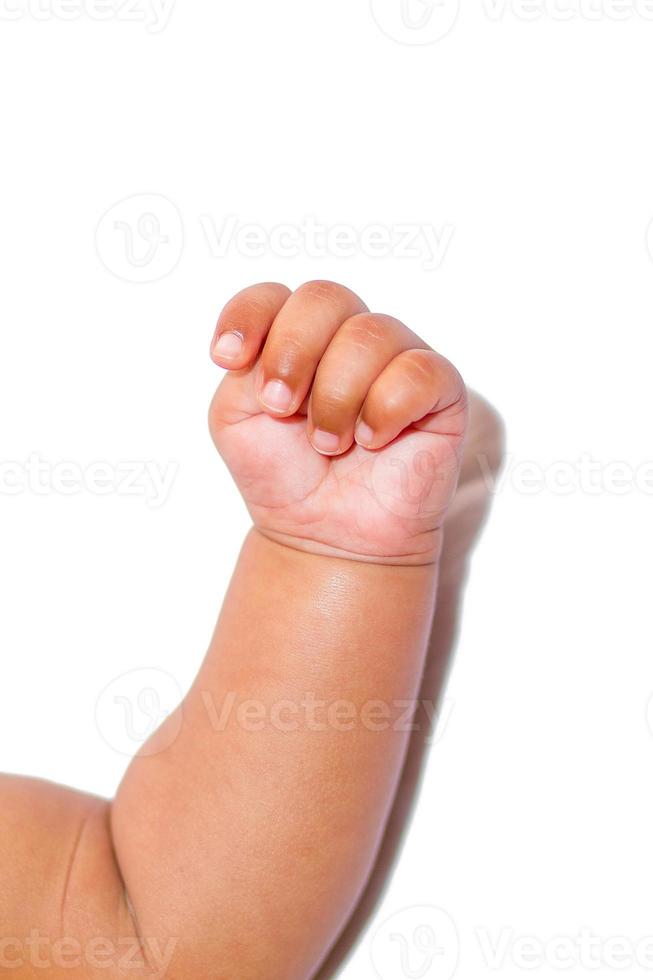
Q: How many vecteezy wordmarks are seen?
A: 8